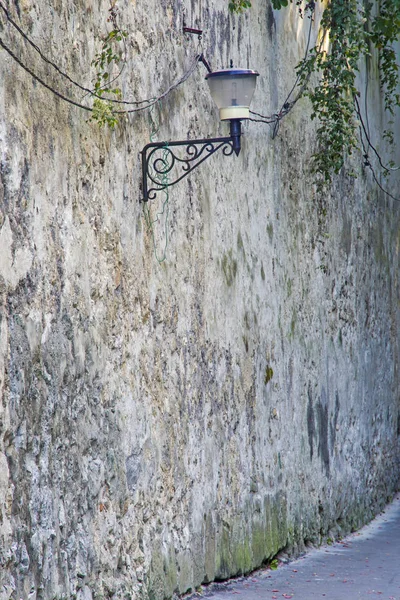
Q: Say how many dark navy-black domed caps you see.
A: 1